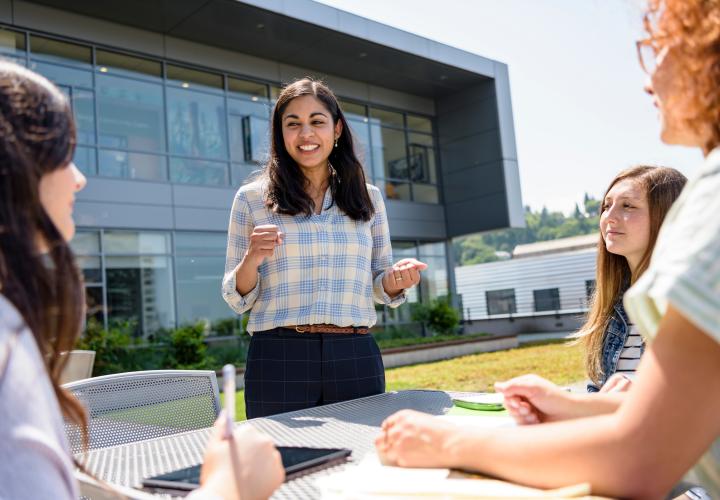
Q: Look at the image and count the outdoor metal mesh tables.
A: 1